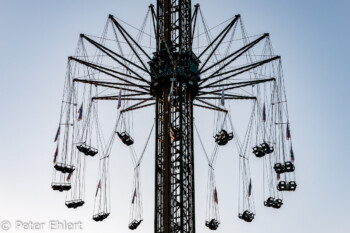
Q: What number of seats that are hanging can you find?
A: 14